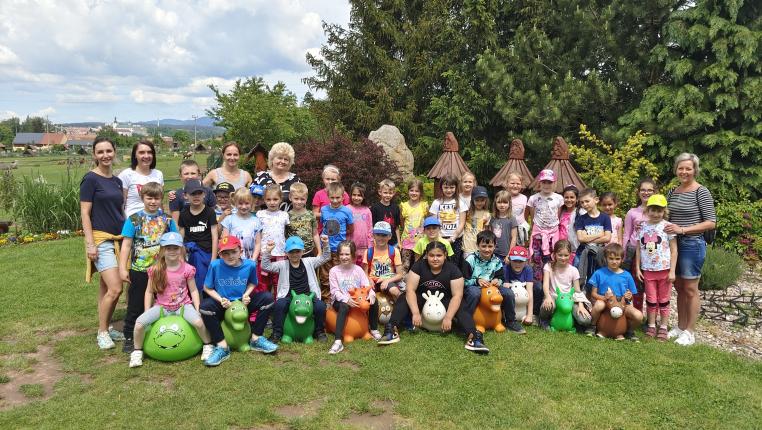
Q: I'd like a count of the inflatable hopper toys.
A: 10